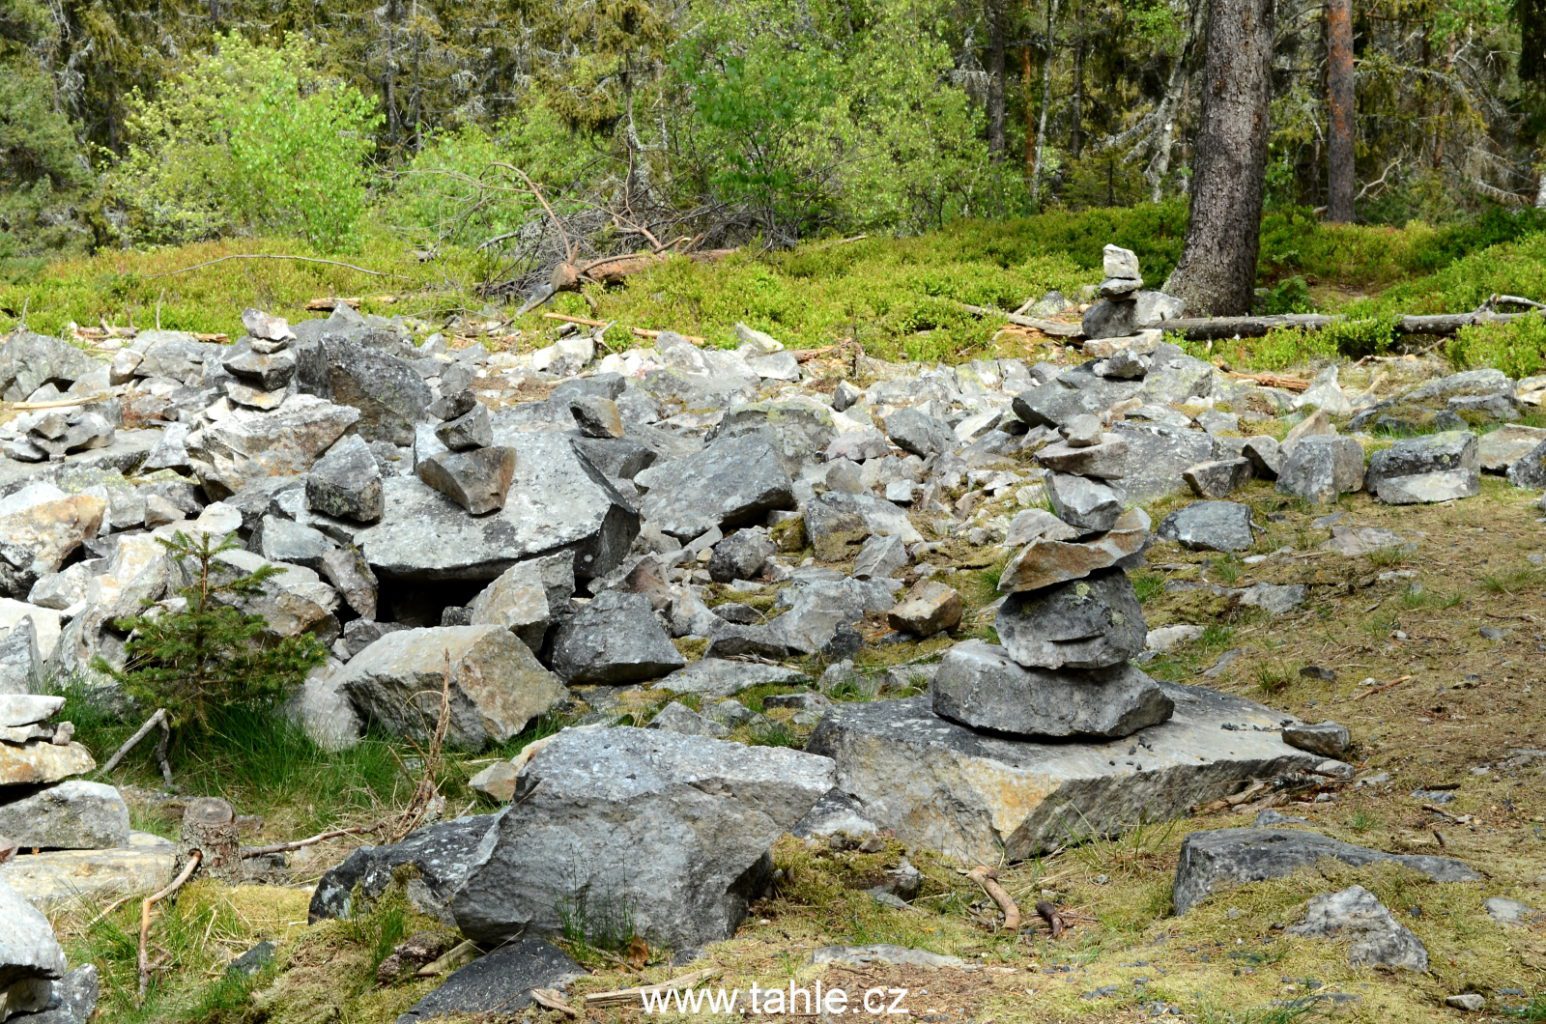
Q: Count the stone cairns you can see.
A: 5